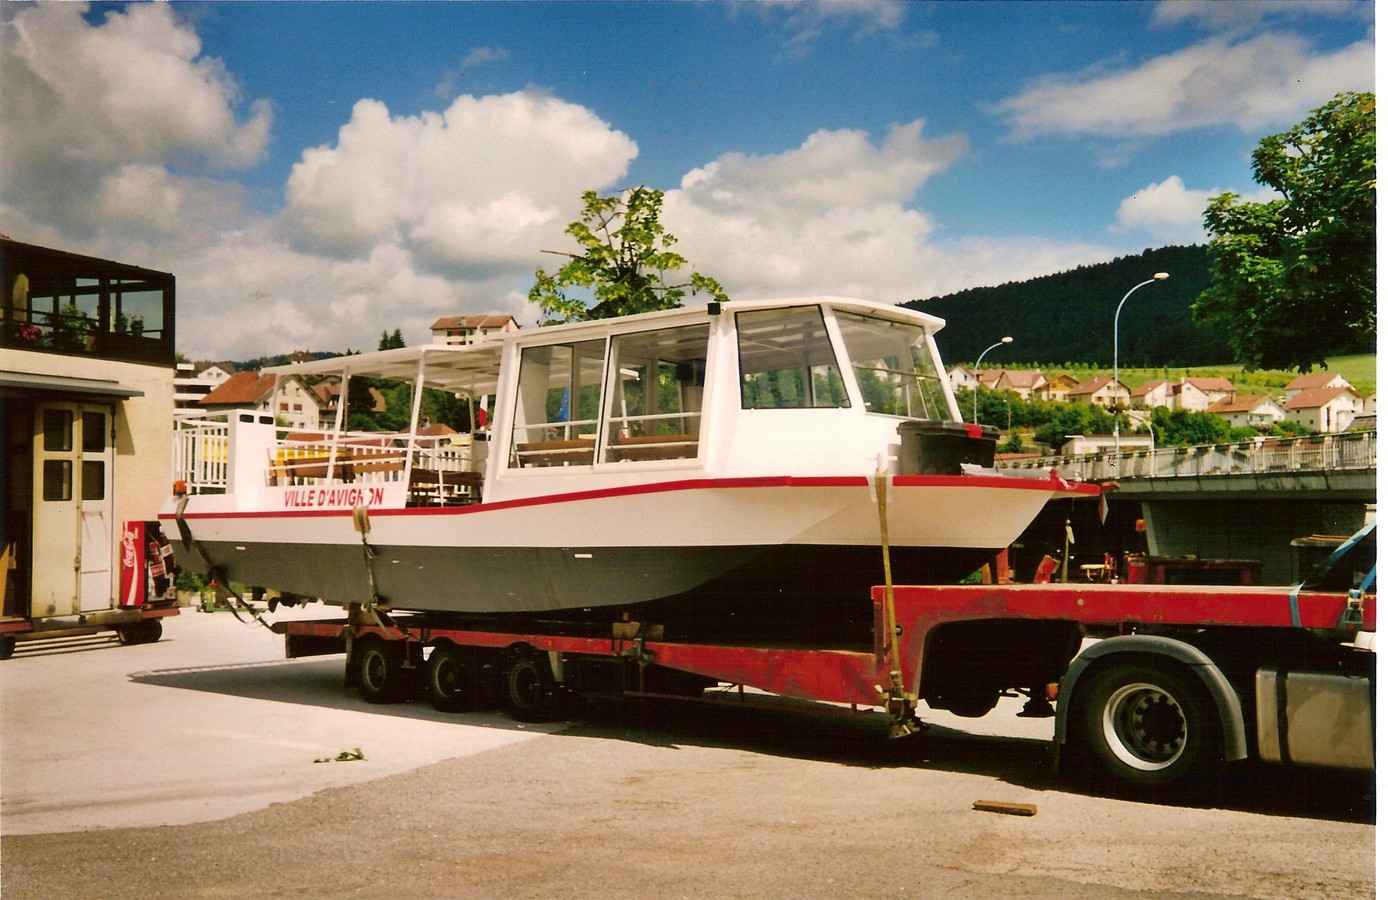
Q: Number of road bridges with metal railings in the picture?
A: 1